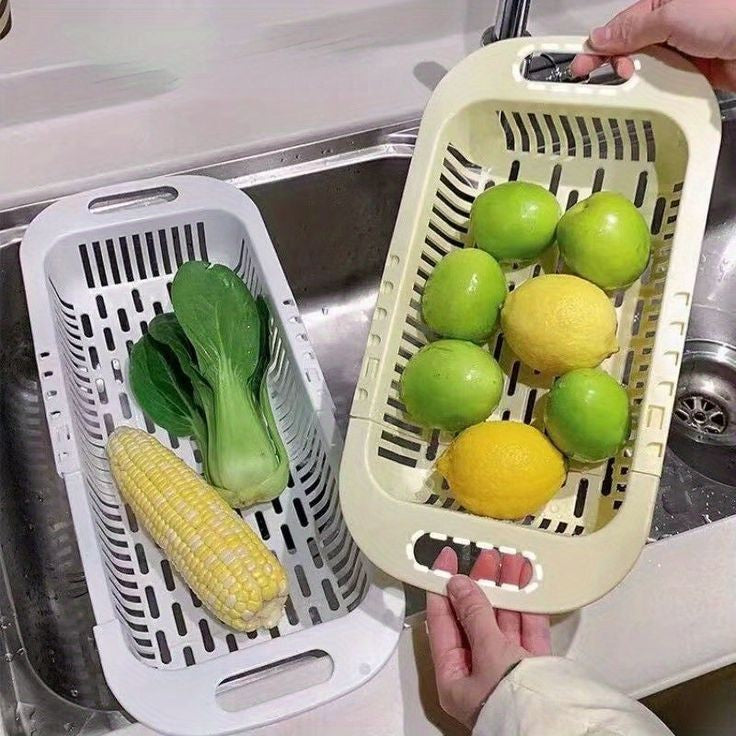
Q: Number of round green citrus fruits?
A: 5